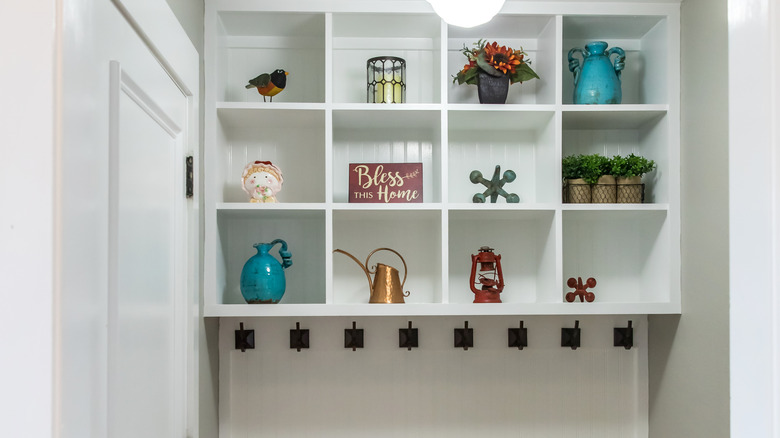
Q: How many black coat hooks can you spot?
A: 8